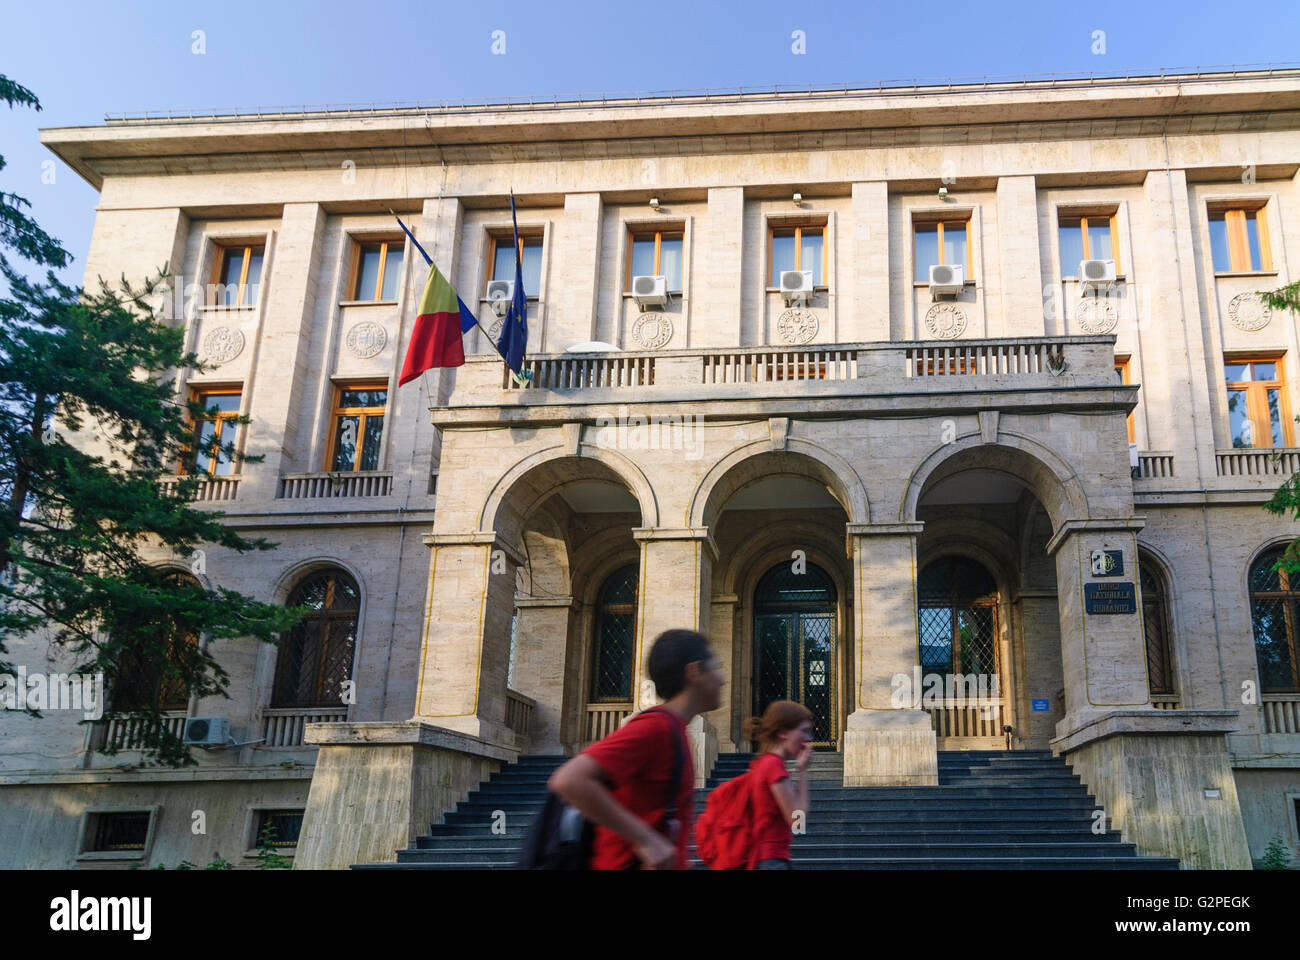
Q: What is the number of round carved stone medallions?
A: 8